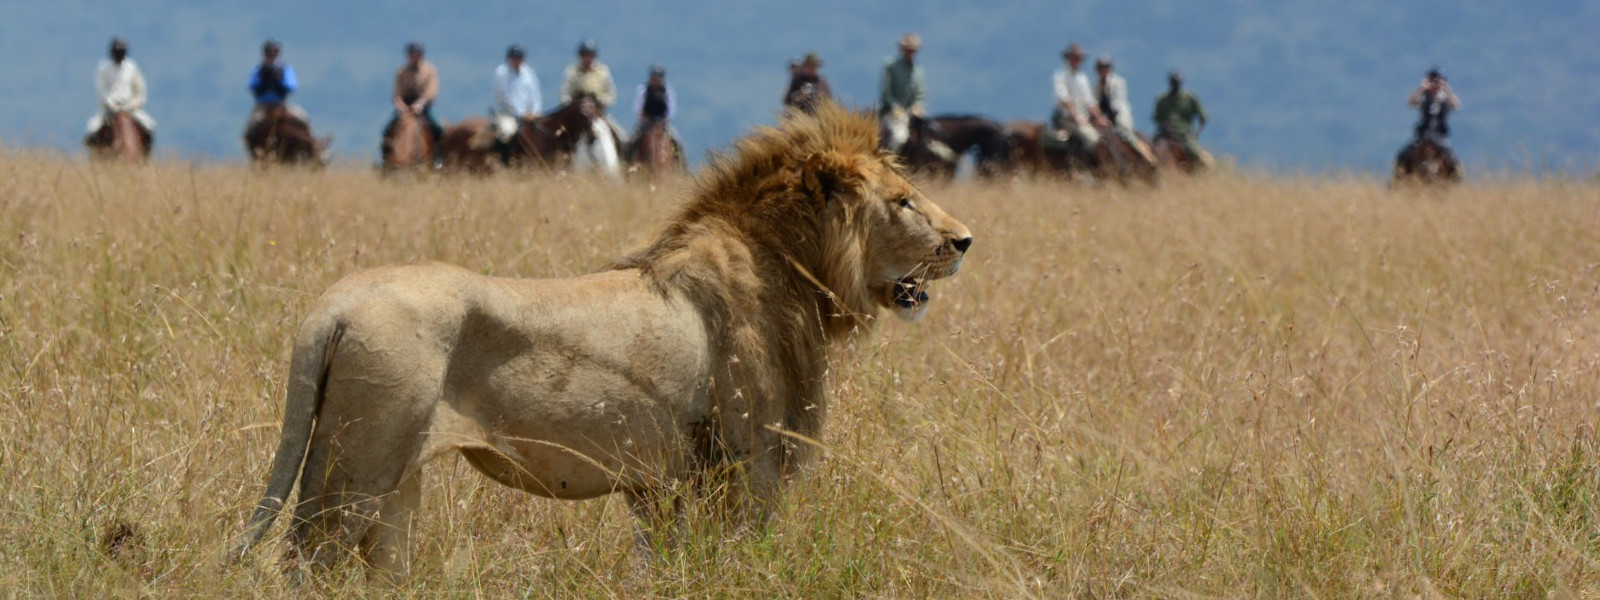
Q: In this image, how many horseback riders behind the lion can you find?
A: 13